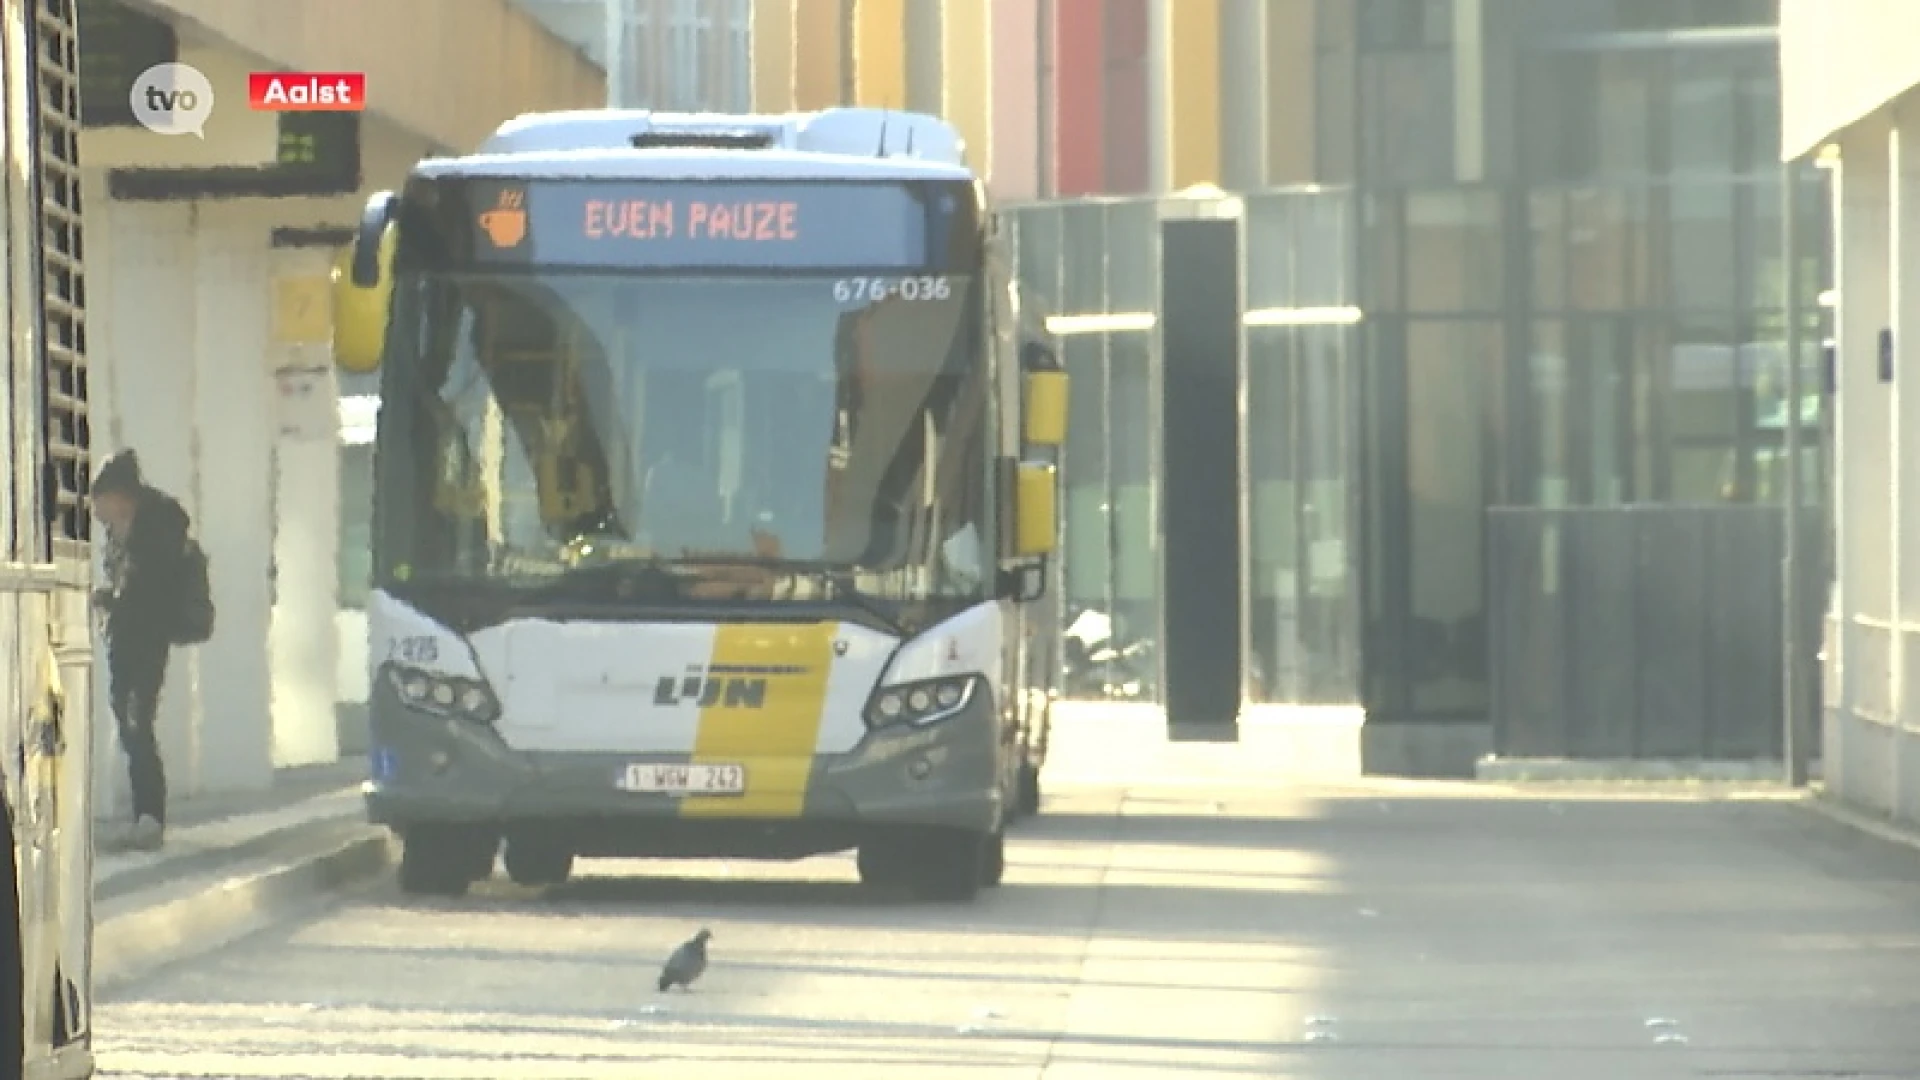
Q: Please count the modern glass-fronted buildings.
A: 1